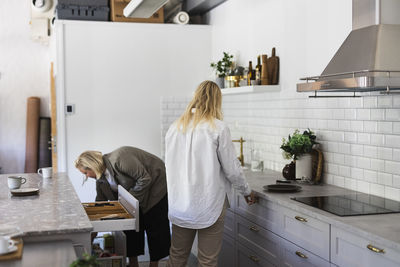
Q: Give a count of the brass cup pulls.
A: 5